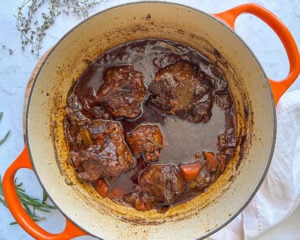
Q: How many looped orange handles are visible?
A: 2